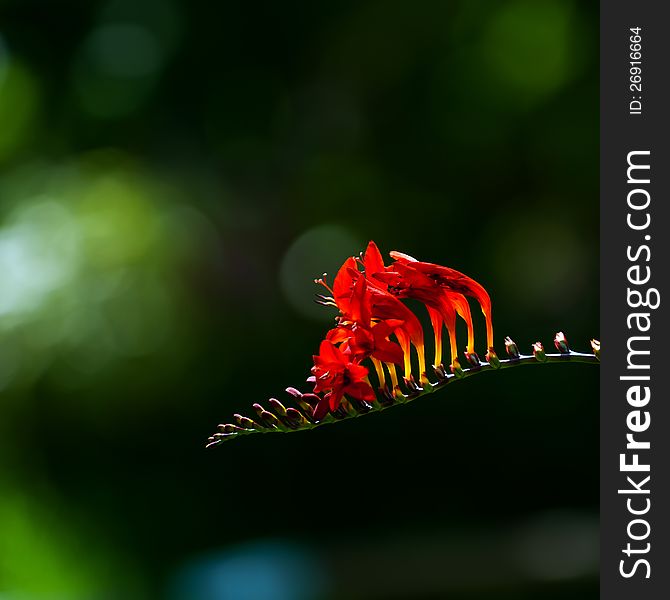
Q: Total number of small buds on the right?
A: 4